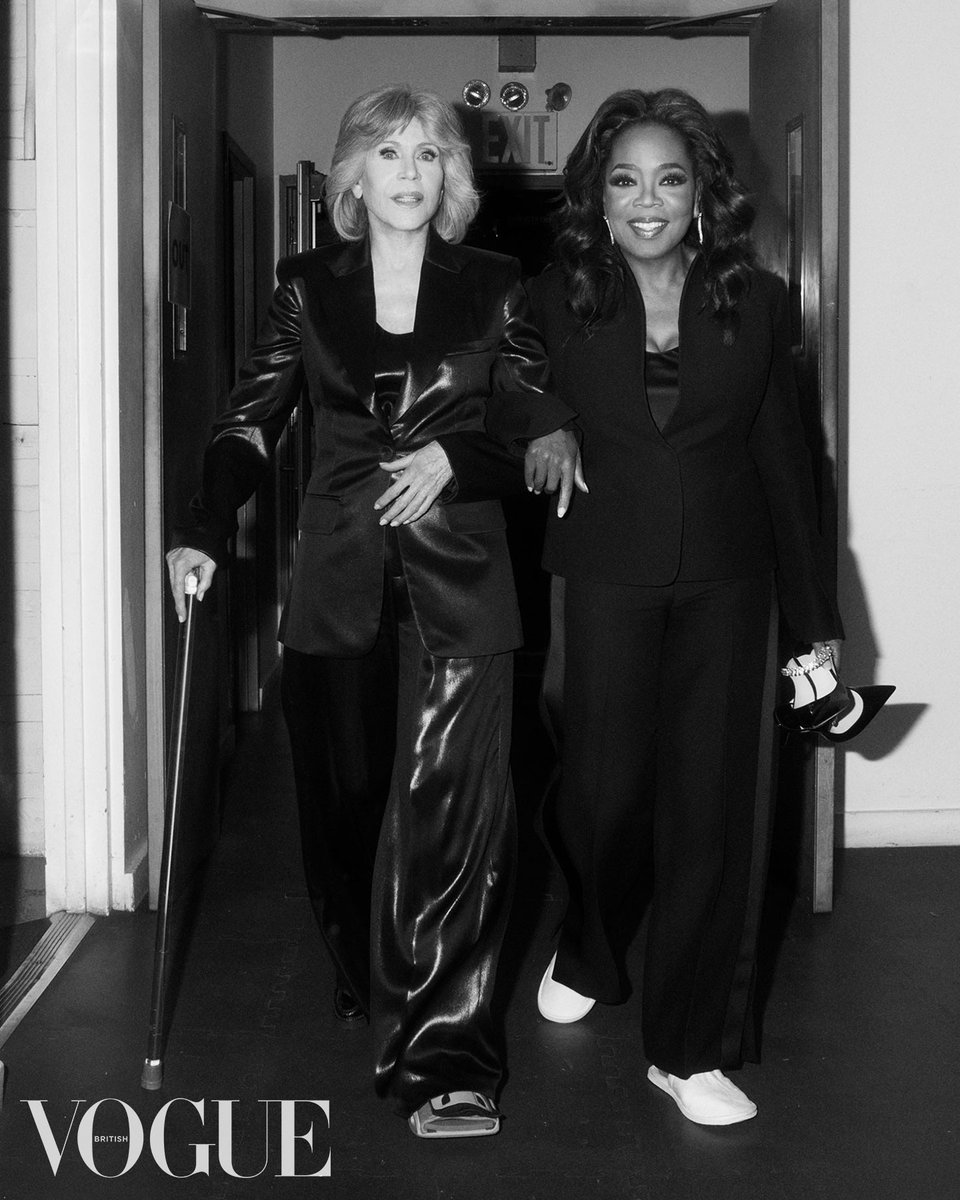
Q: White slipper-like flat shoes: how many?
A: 2